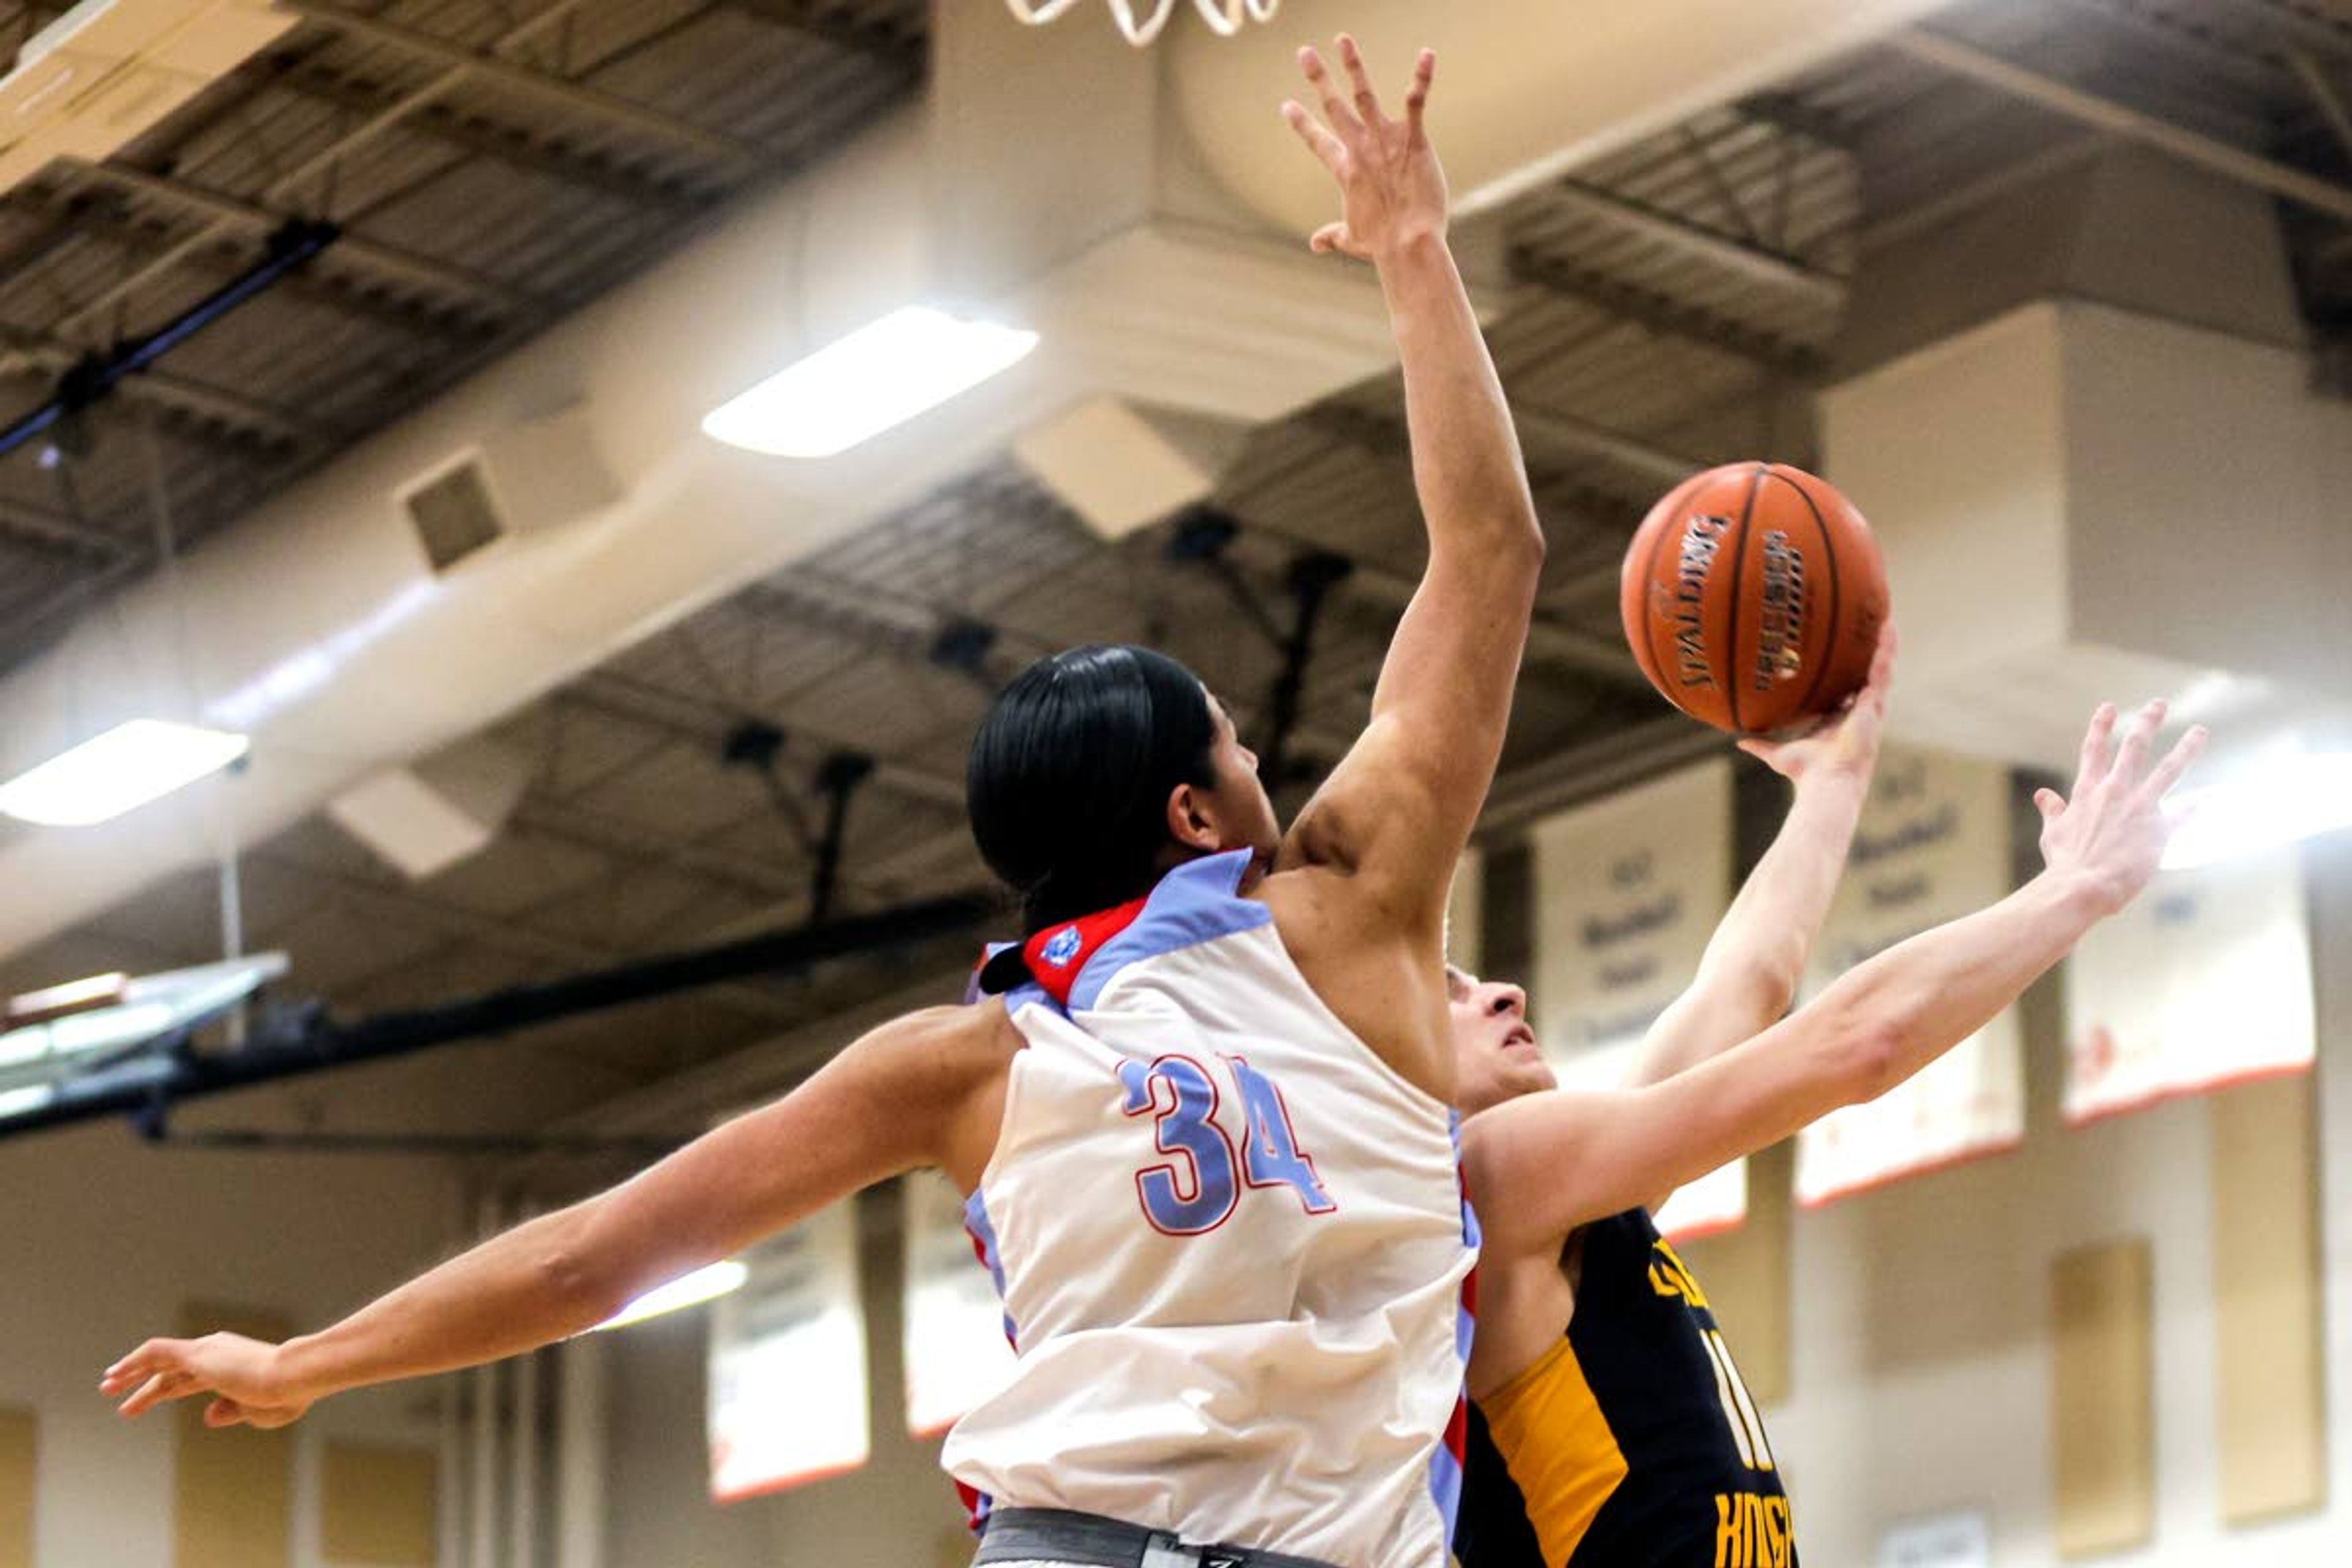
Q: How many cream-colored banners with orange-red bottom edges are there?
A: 5